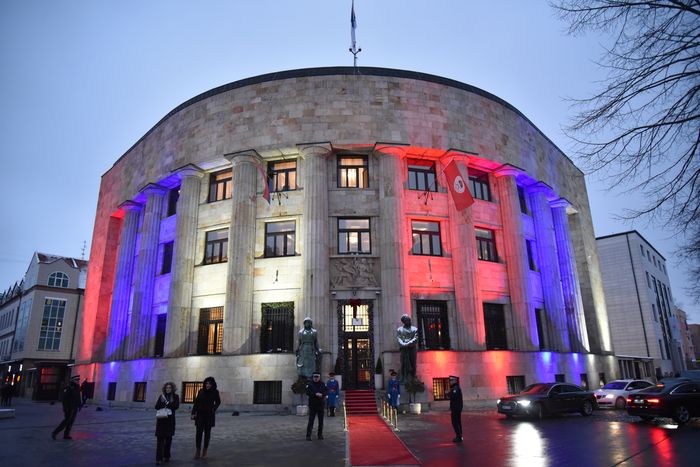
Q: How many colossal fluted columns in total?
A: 10